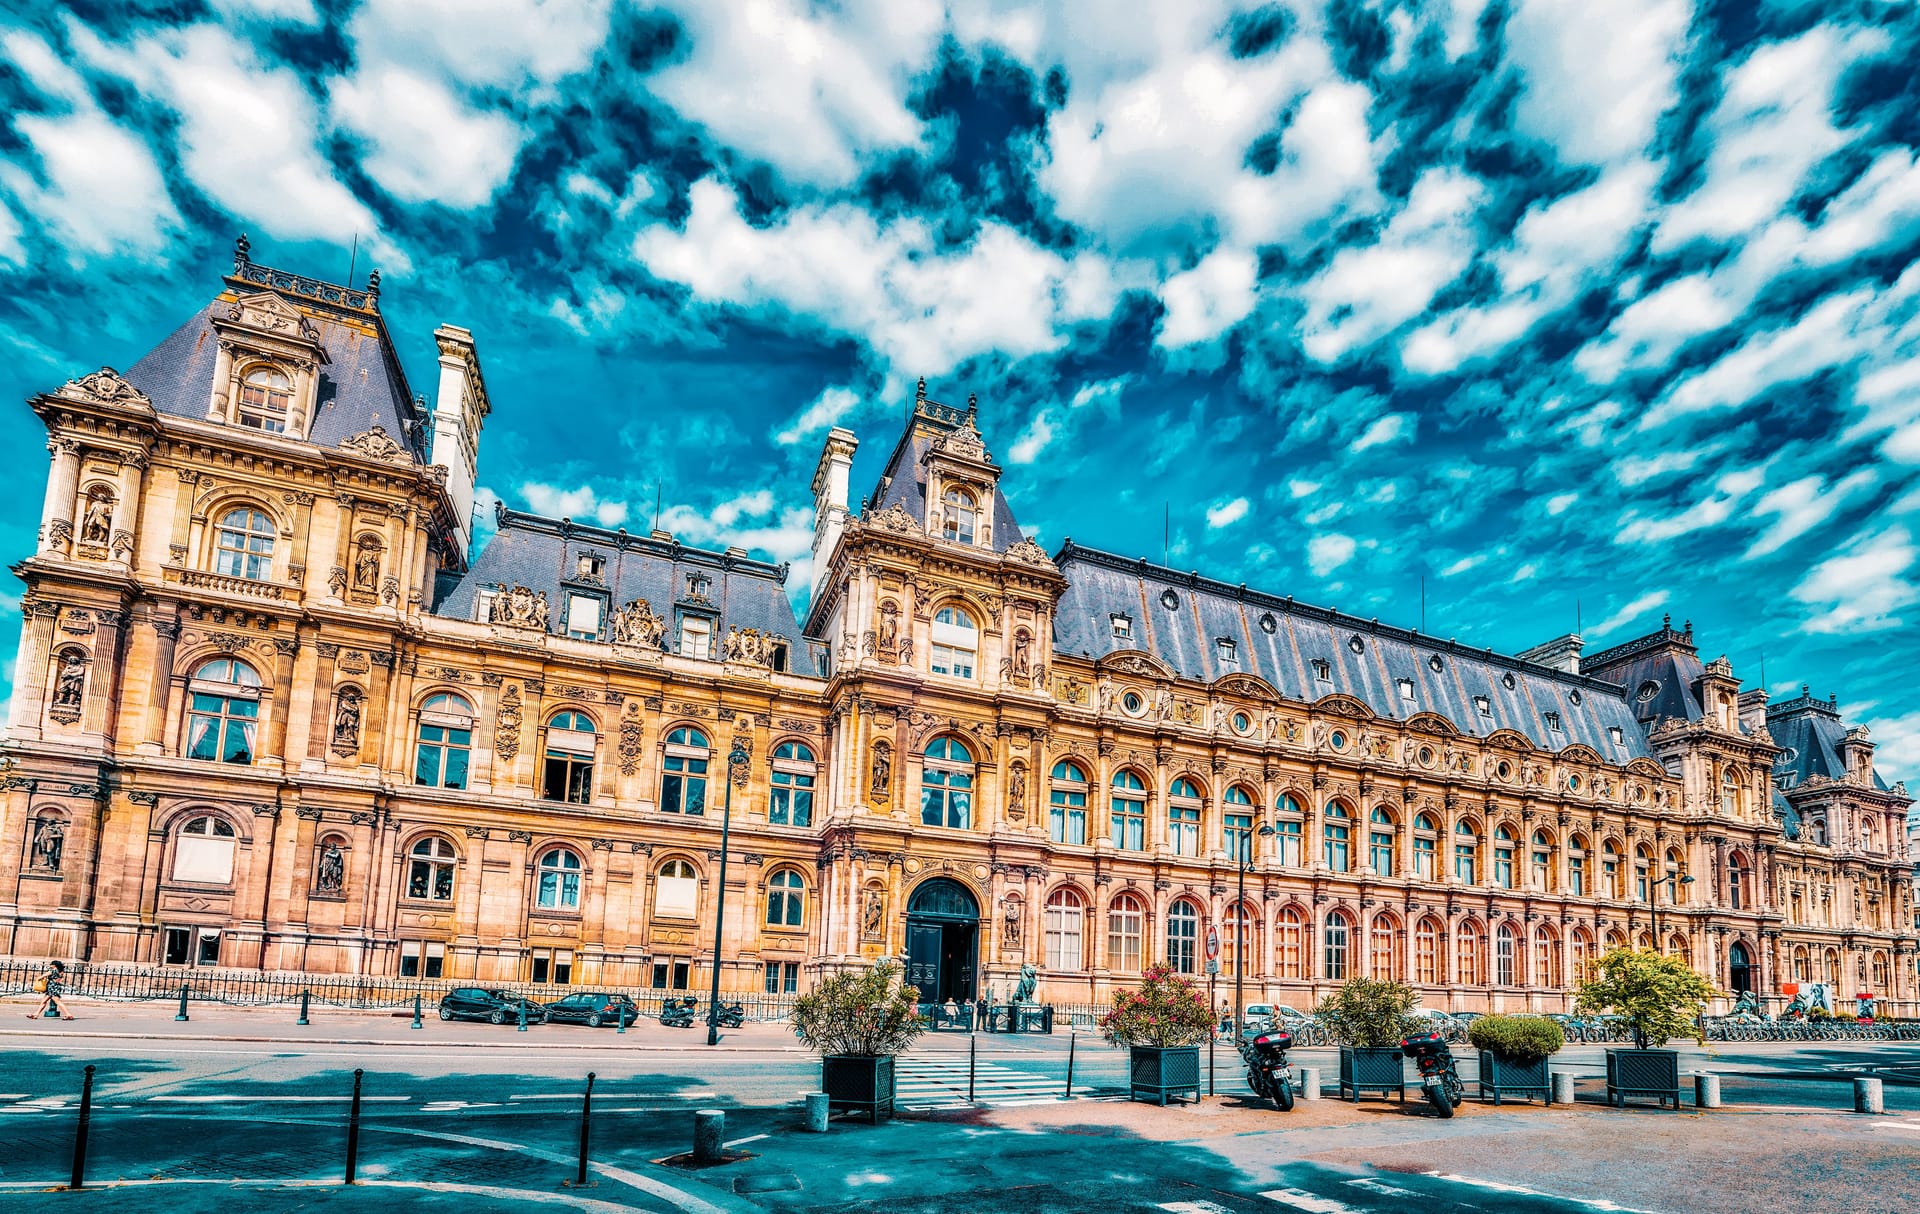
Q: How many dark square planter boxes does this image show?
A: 5